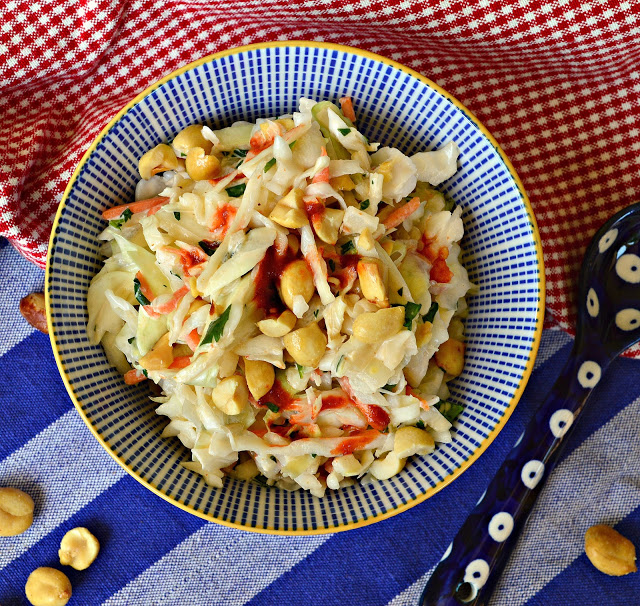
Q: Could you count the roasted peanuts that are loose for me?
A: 5